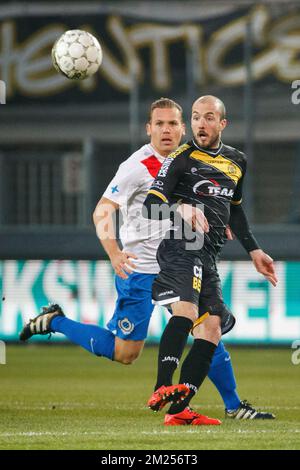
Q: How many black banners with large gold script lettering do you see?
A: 1